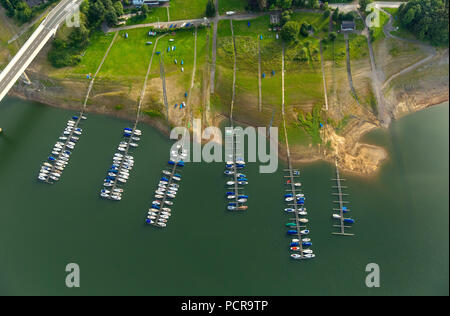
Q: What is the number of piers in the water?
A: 6